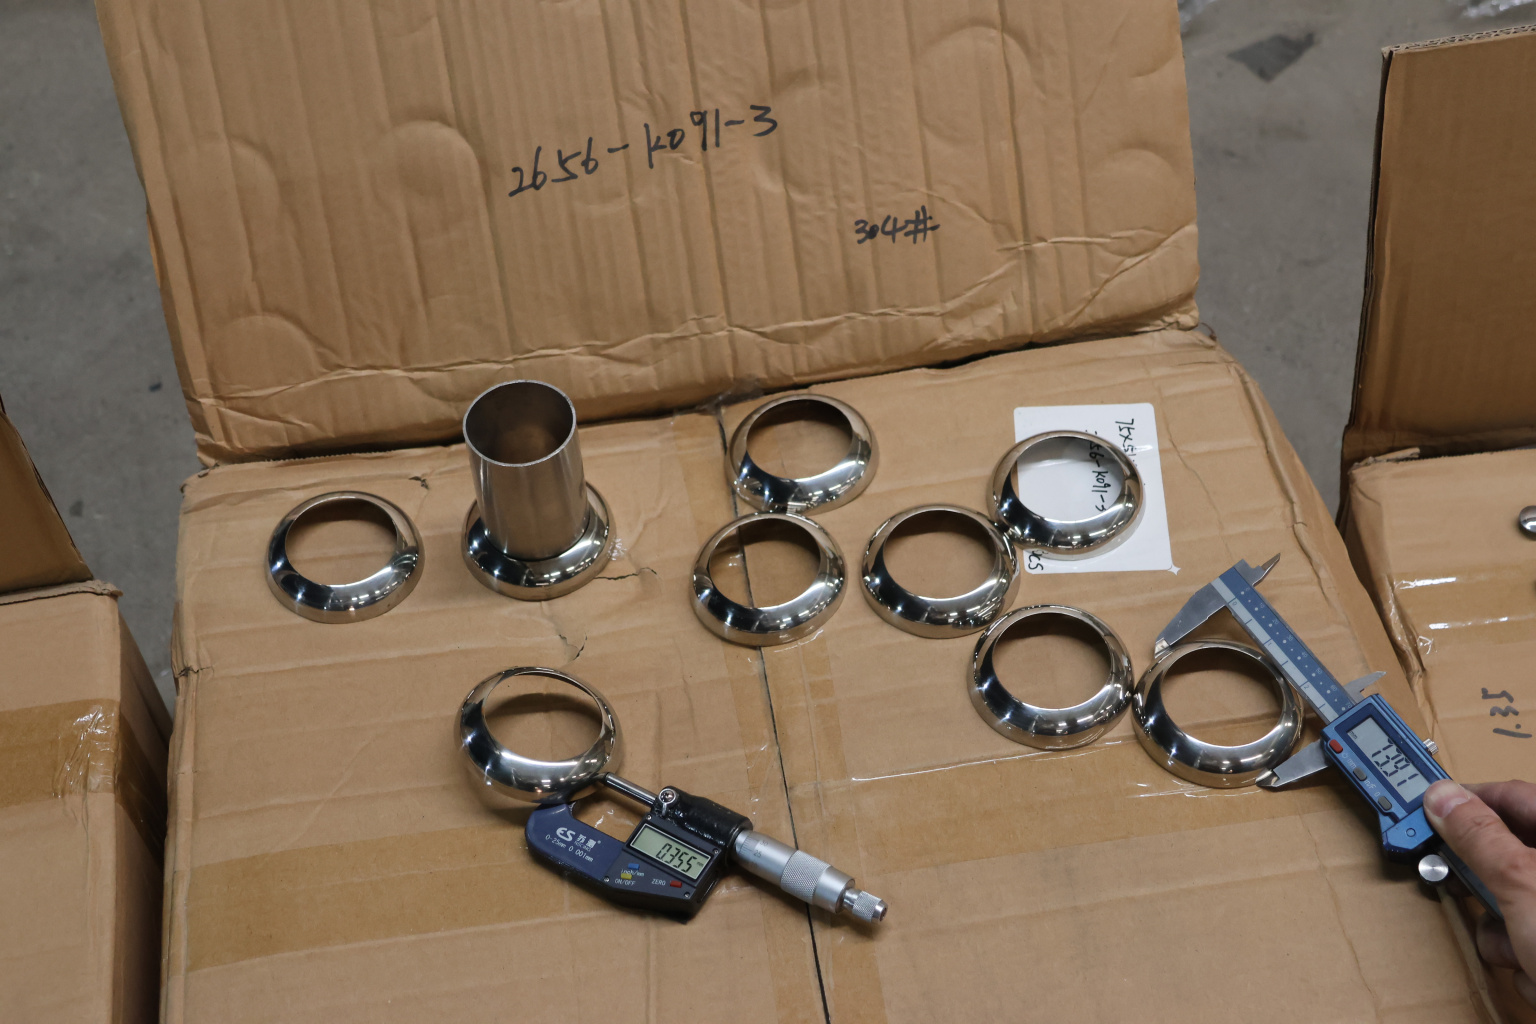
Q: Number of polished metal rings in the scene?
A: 9